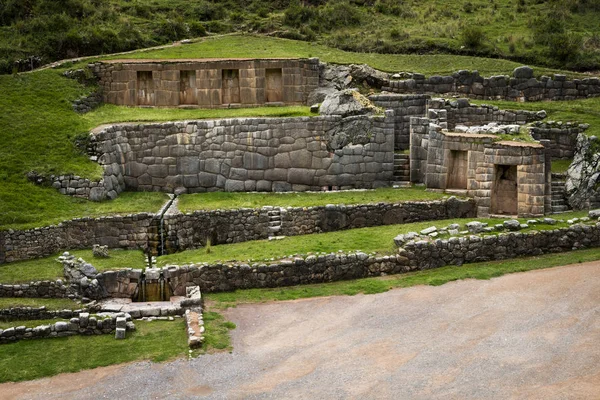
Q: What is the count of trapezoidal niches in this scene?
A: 6